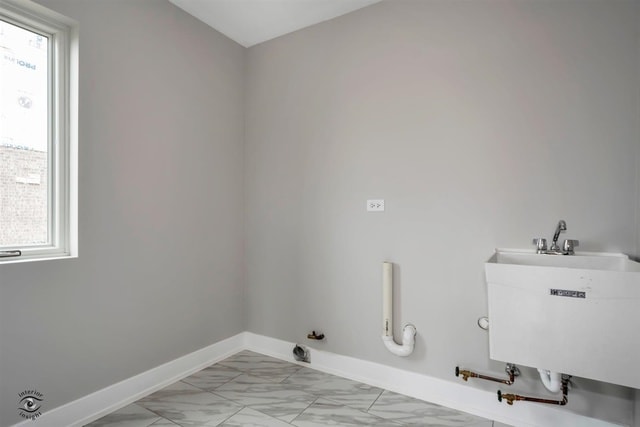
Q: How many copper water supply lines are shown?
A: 2